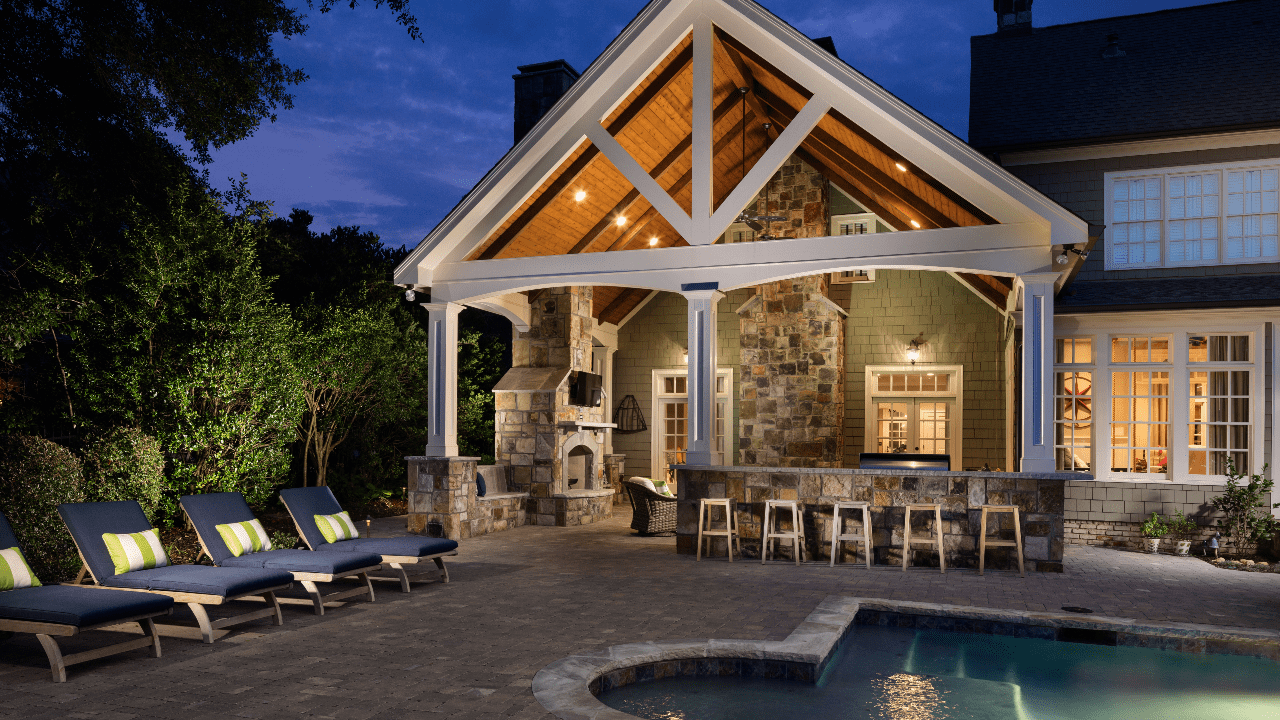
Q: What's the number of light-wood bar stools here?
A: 5